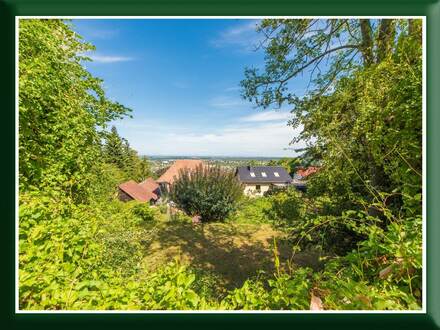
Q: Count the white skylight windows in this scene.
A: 3